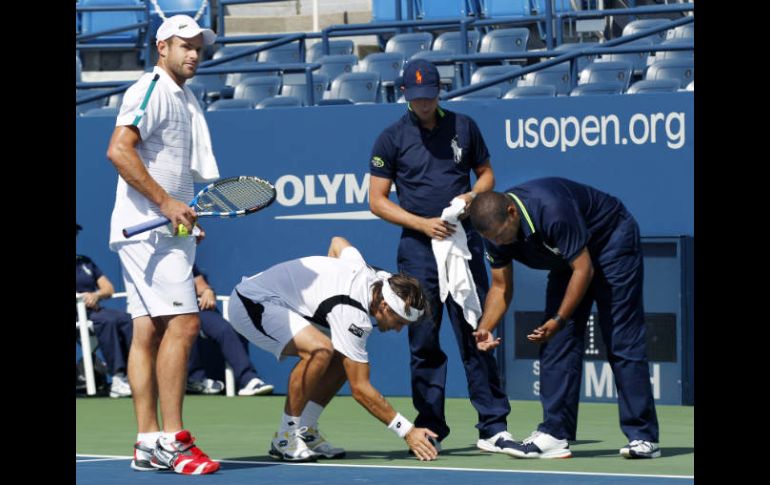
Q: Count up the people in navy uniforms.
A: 4